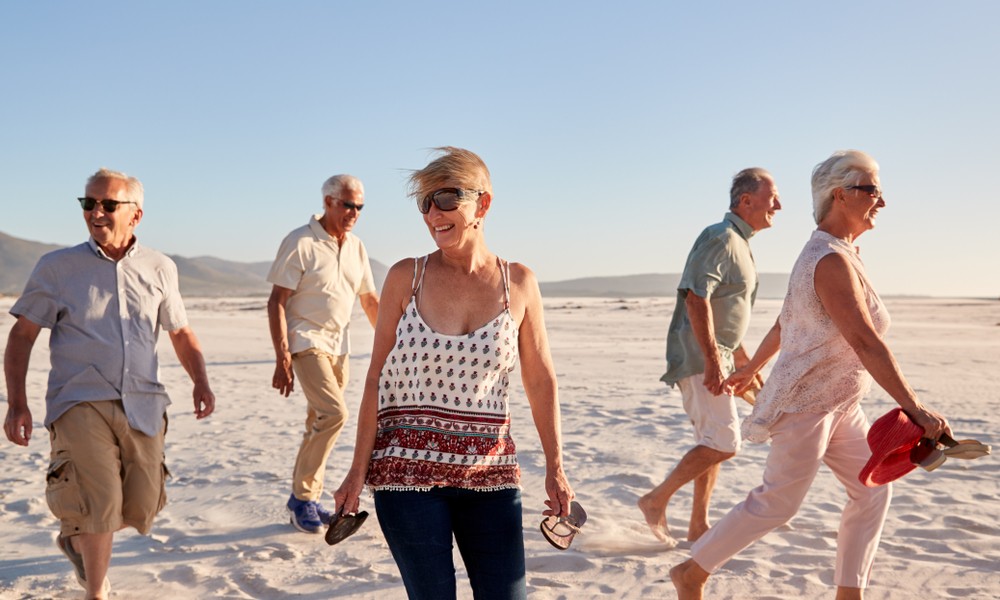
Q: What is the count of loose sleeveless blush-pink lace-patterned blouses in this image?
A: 1